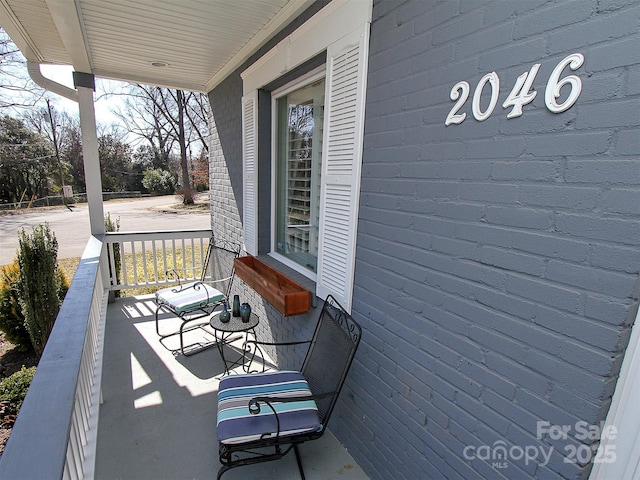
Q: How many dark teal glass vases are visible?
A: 3